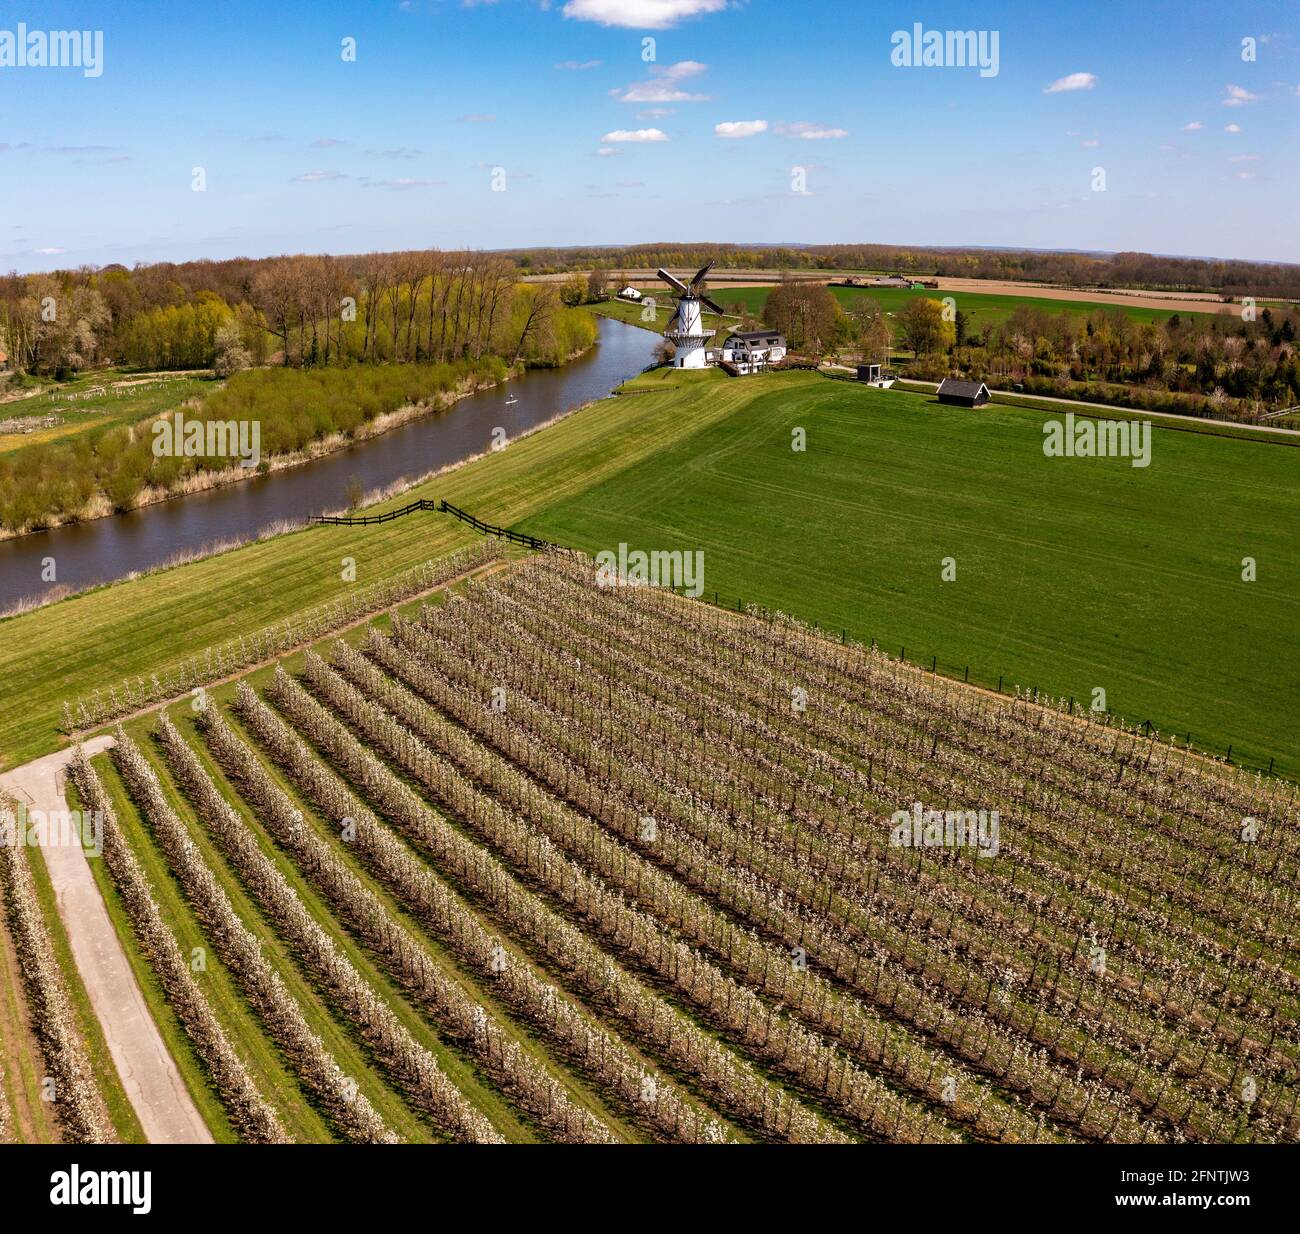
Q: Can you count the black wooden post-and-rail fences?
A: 2